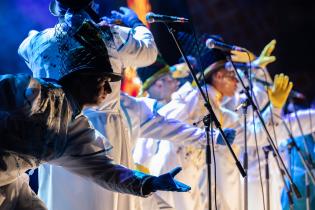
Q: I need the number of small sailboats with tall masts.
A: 0